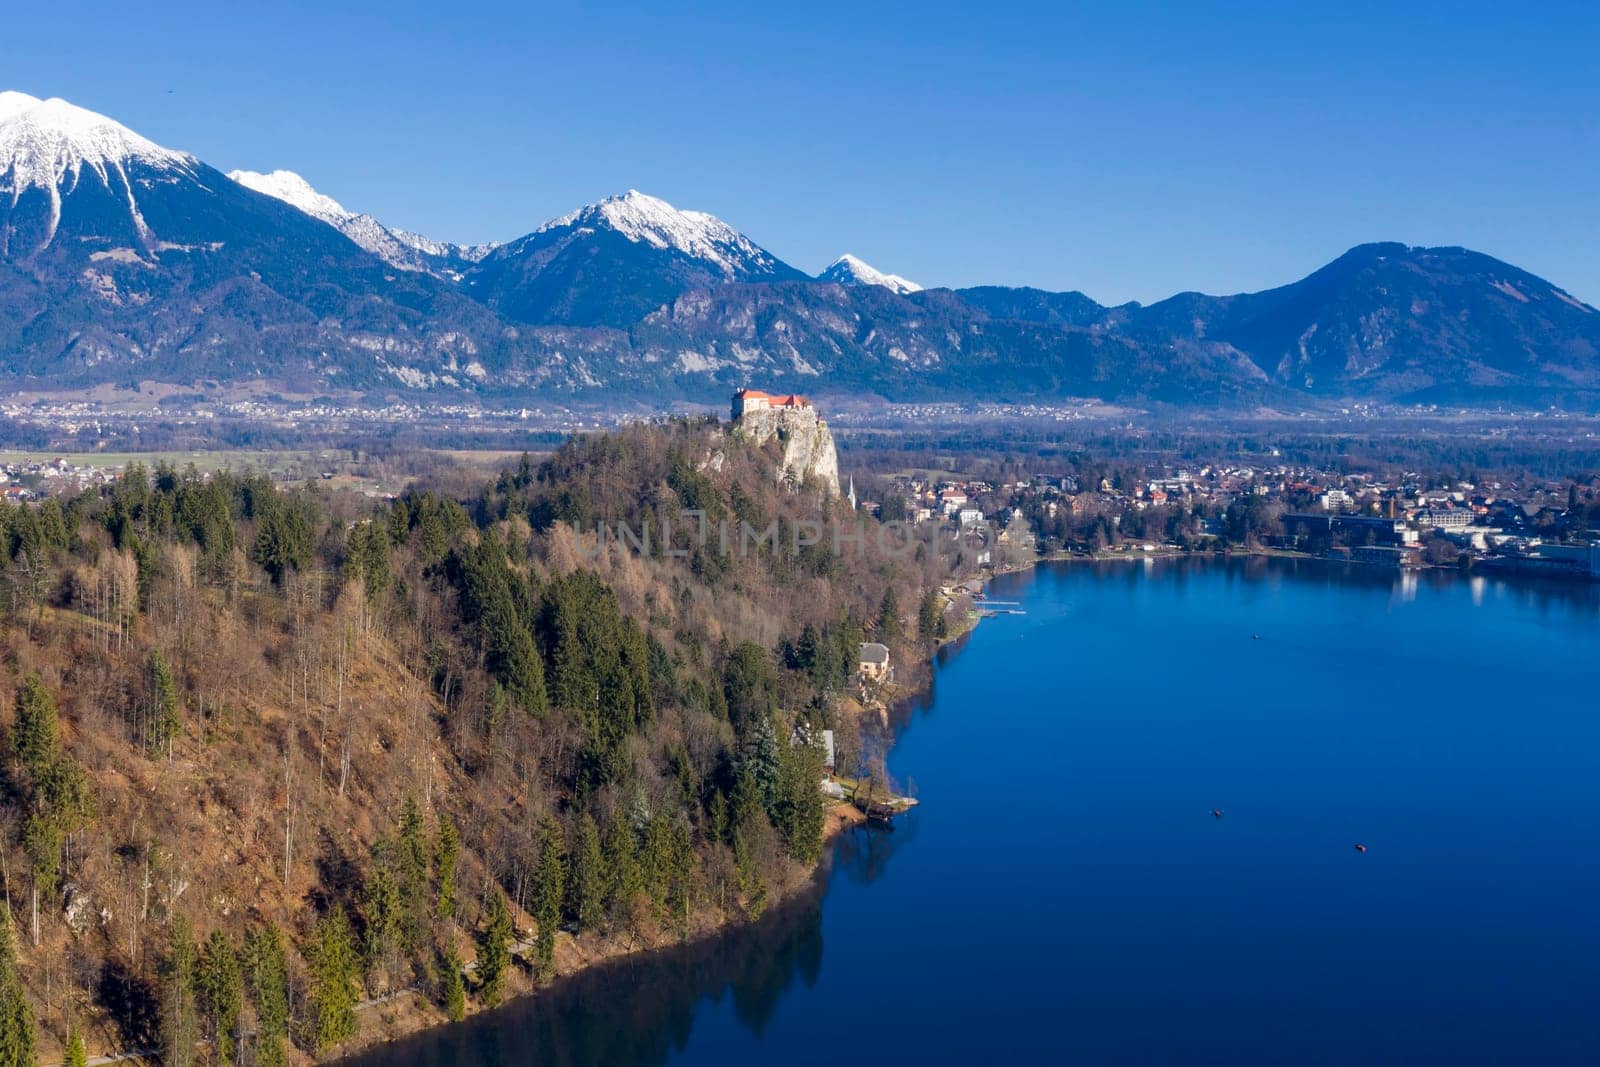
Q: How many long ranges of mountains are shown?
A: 1